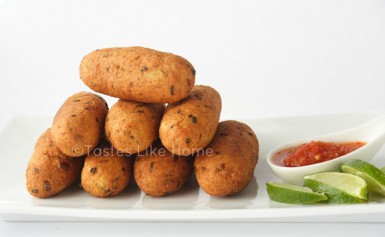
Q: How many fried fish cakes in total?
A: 8